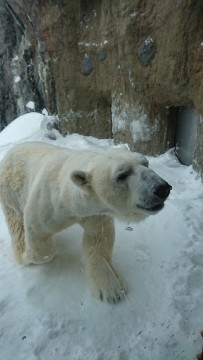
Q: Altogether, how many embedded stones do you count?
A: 3